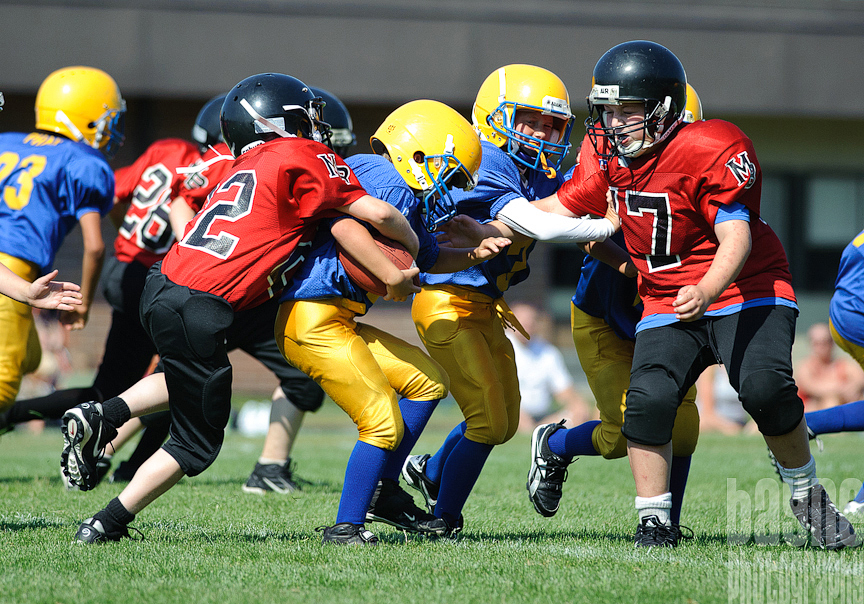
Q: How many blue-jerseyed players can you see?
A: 5